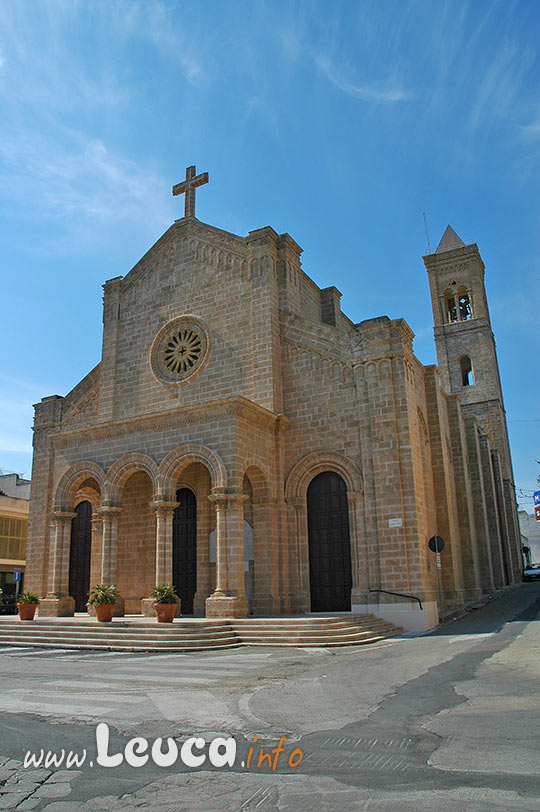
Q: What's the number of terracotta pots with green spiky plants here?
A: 3